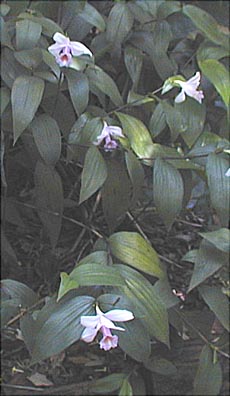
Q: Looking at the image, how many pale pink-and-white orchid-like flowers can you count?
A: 4